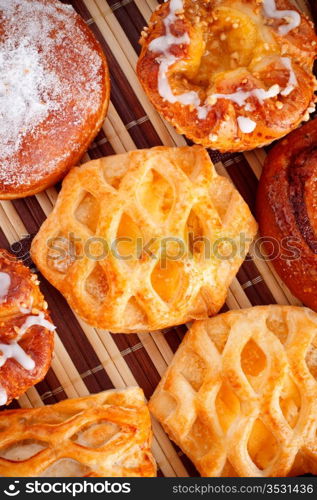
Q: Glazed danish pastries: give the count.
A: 2